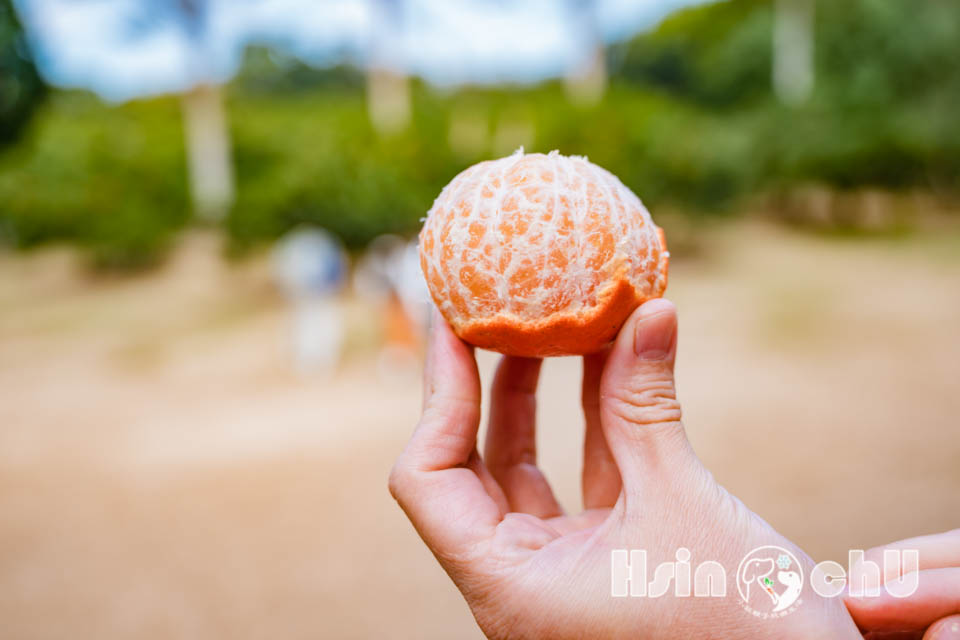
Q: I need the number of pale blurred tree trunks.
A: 4